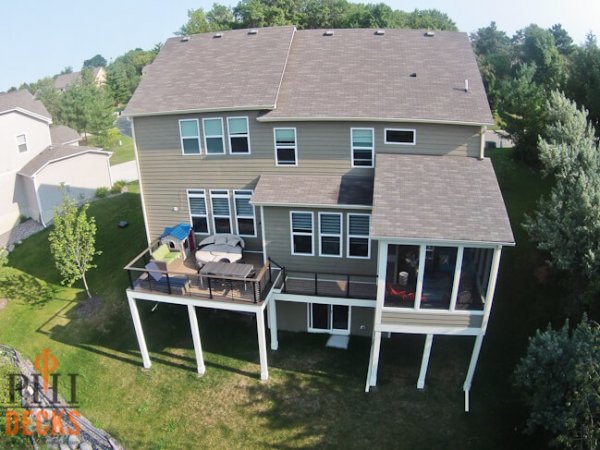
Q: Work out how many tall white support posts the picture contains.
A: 7